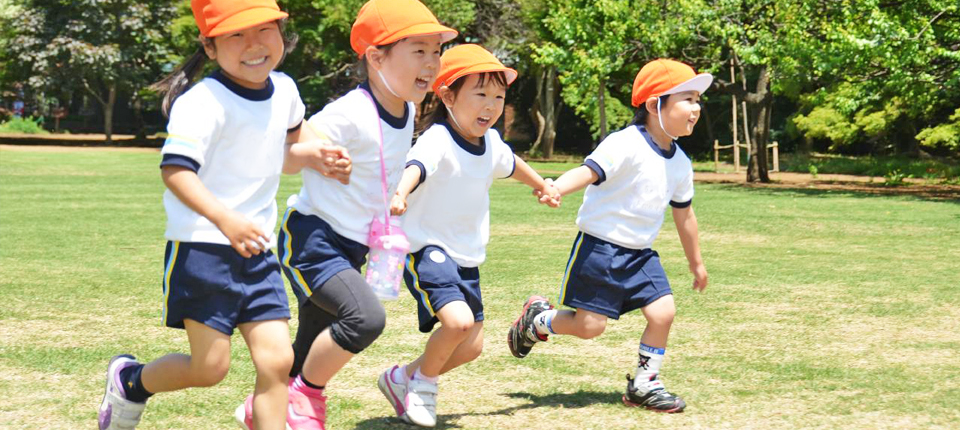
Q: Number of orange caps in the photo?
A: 4